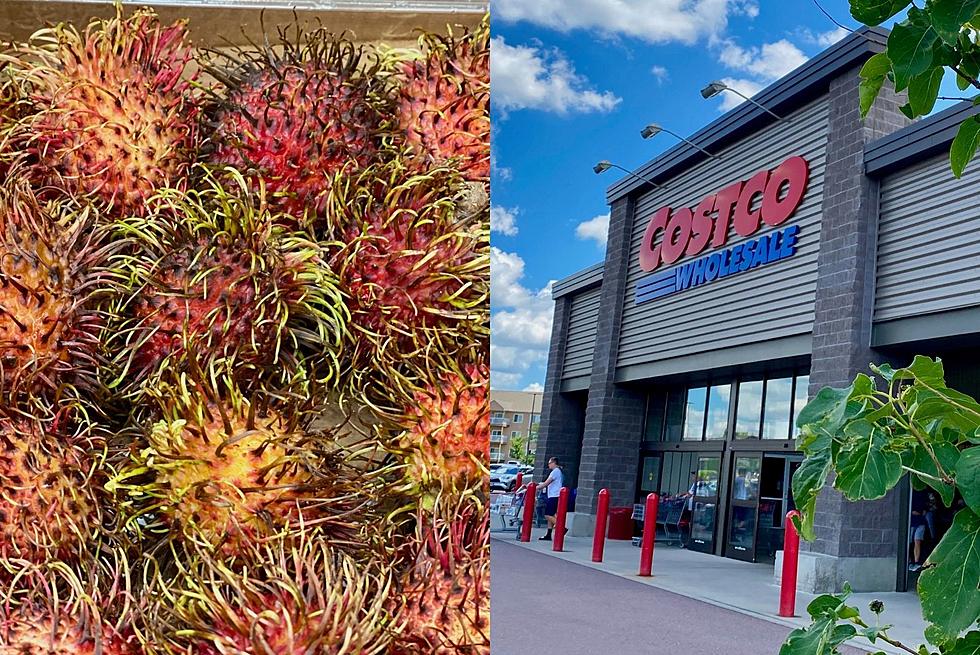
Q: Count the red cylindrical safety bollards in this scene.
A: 6